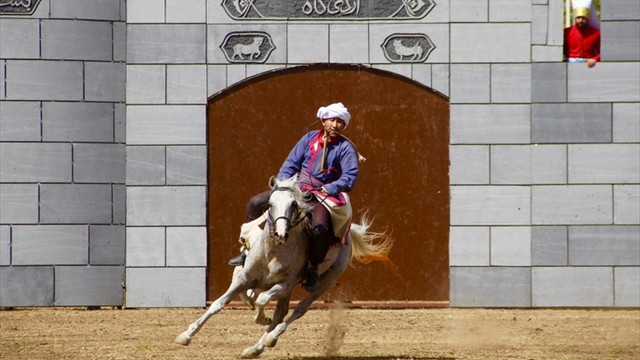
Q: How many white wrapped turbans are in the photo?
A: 1